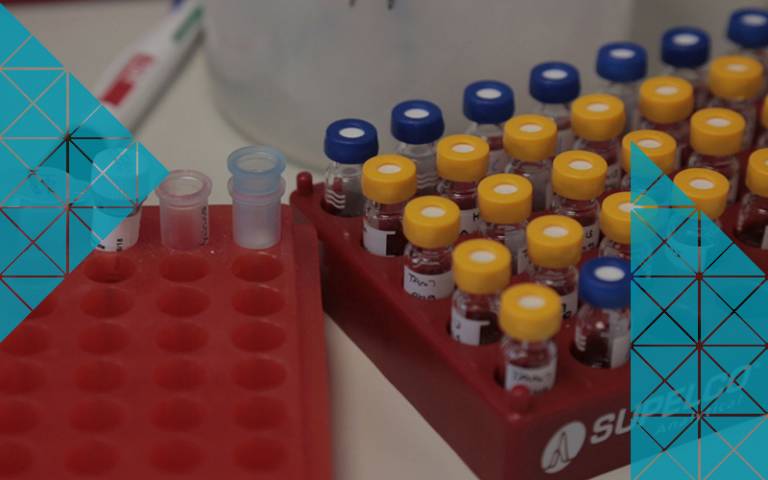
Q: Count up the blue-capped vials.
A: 8